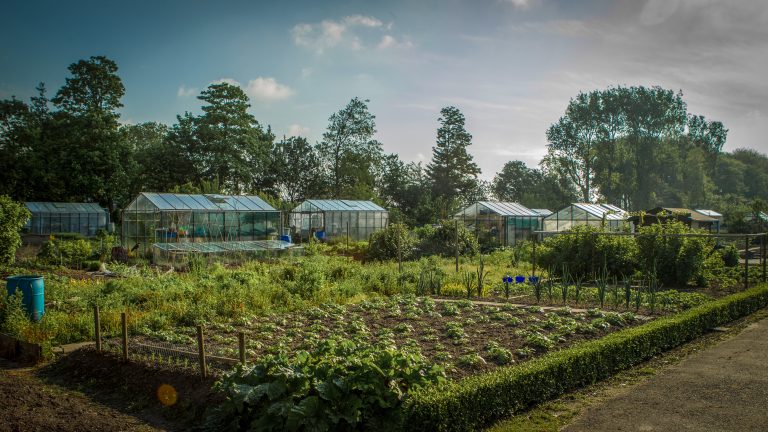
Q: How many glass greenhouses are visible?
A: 5